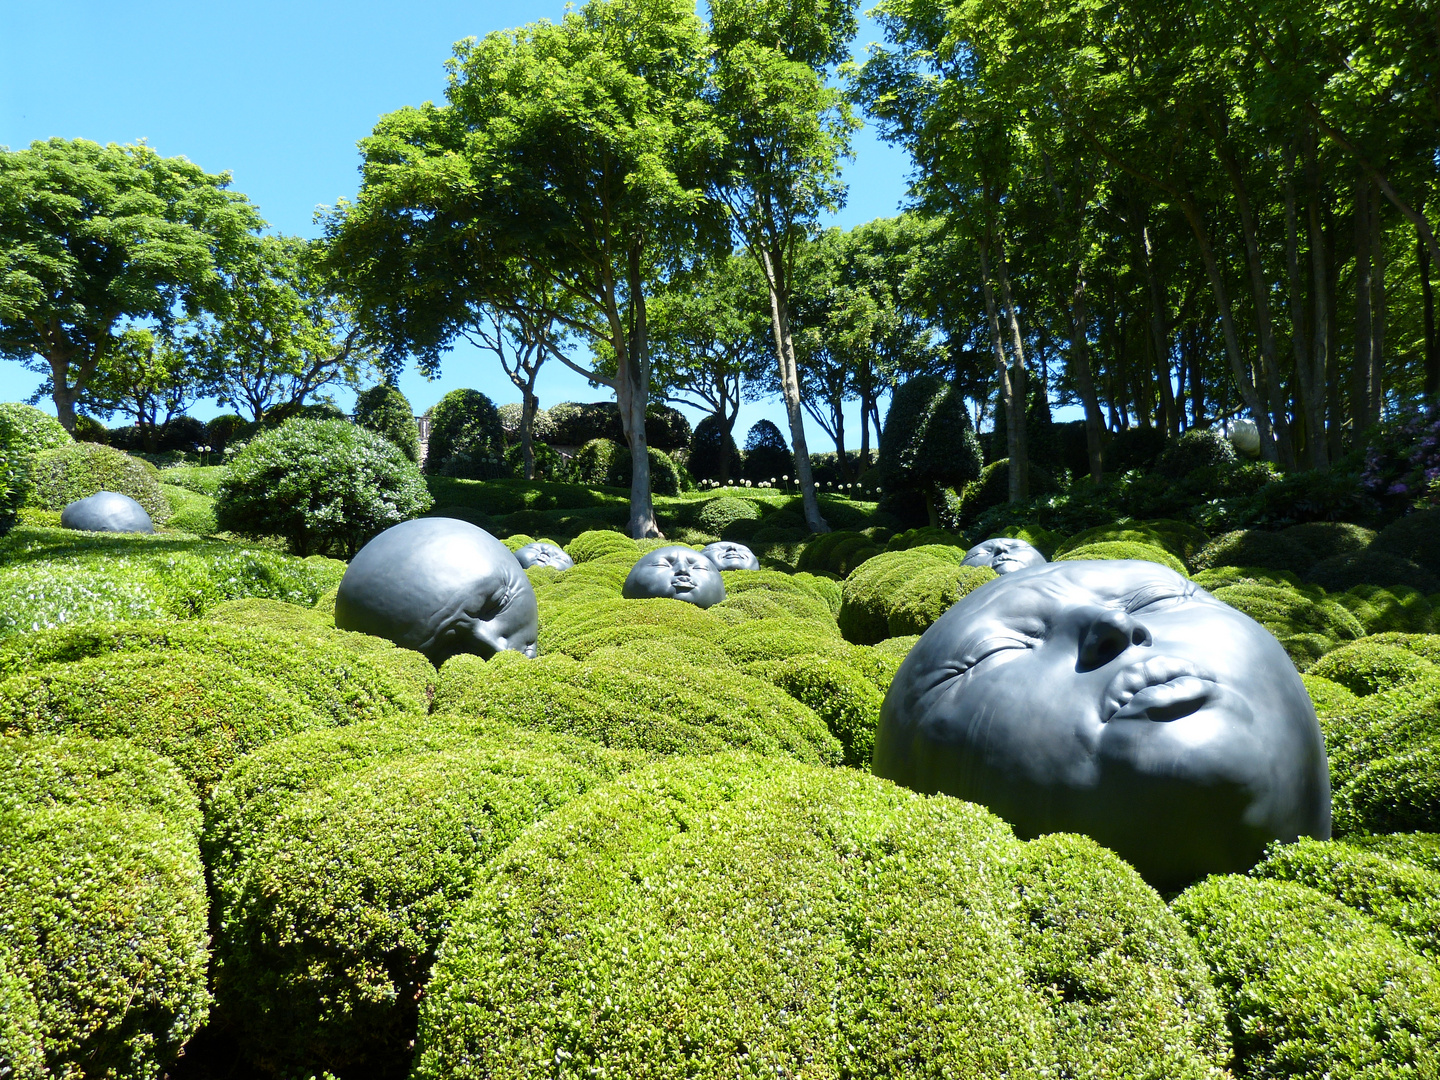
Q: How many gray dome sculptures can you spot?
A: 7